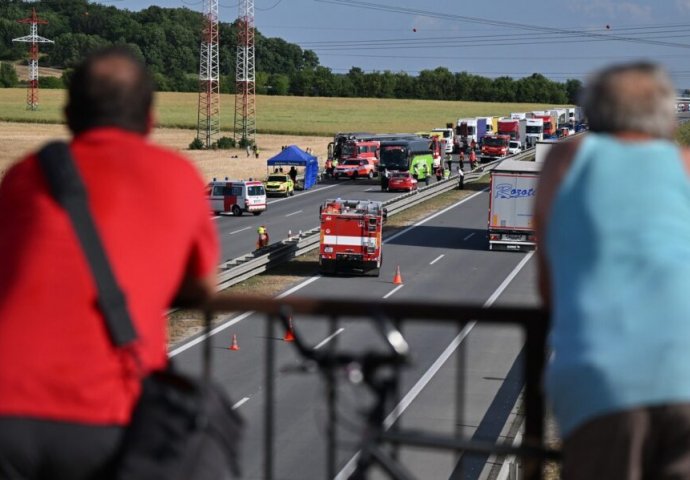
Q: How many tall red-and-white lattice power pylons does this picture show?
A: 3